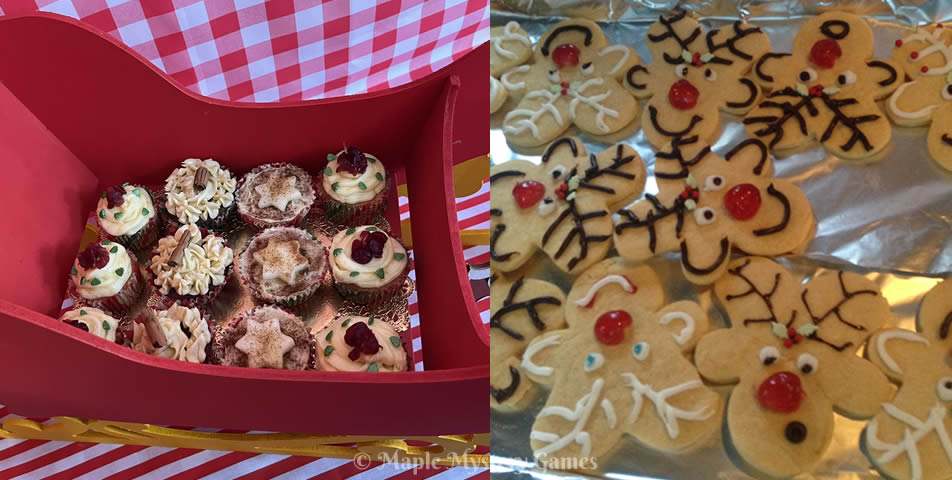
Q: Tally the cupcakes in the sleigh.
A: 12